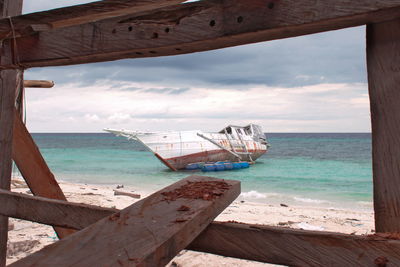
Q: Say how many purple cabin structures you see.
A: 0